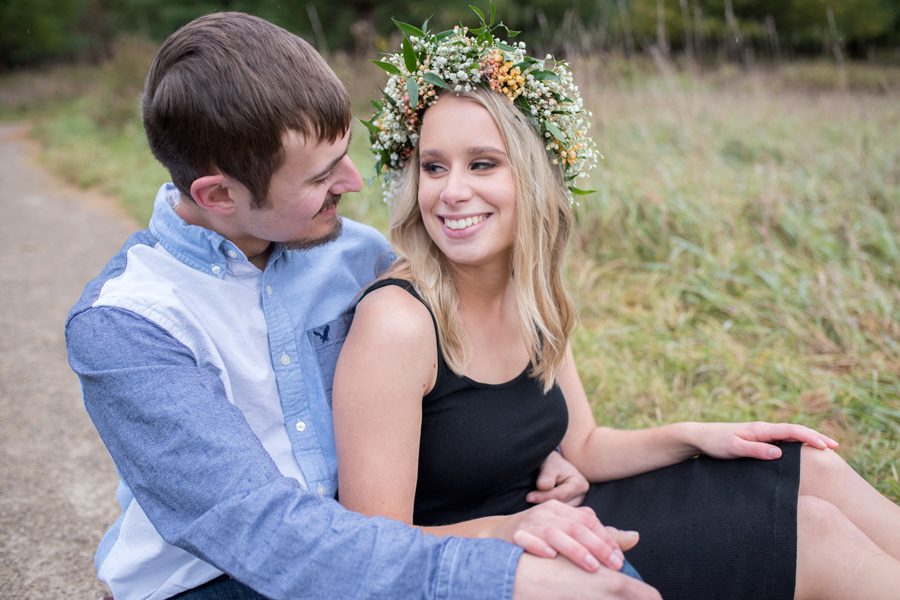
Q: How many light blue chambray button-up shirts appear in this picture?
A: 1